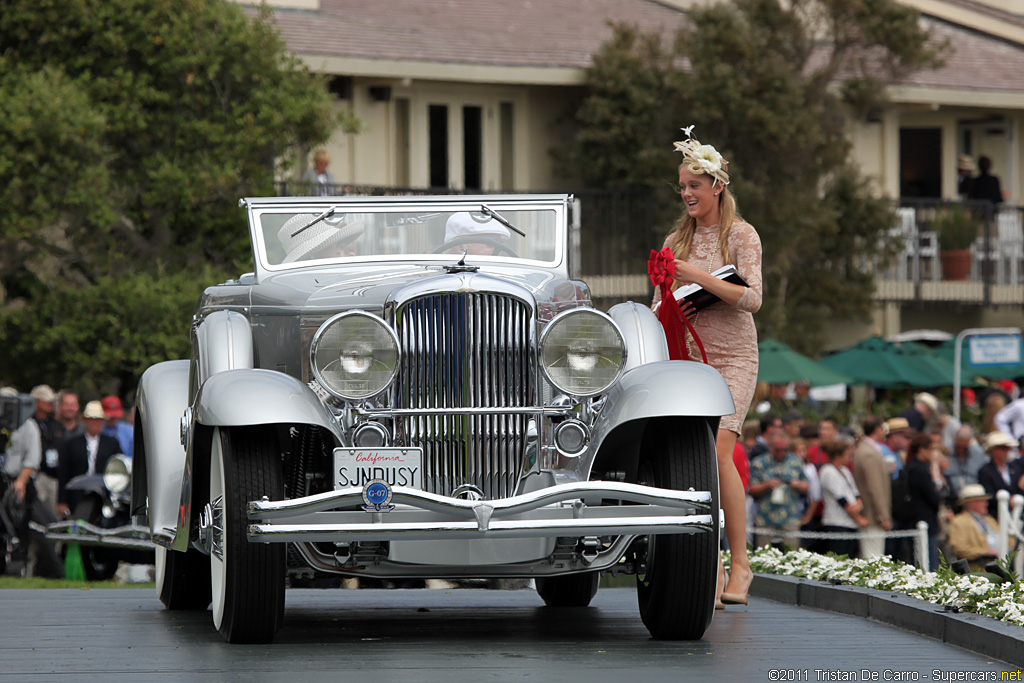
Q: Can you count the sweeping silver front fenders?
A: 2